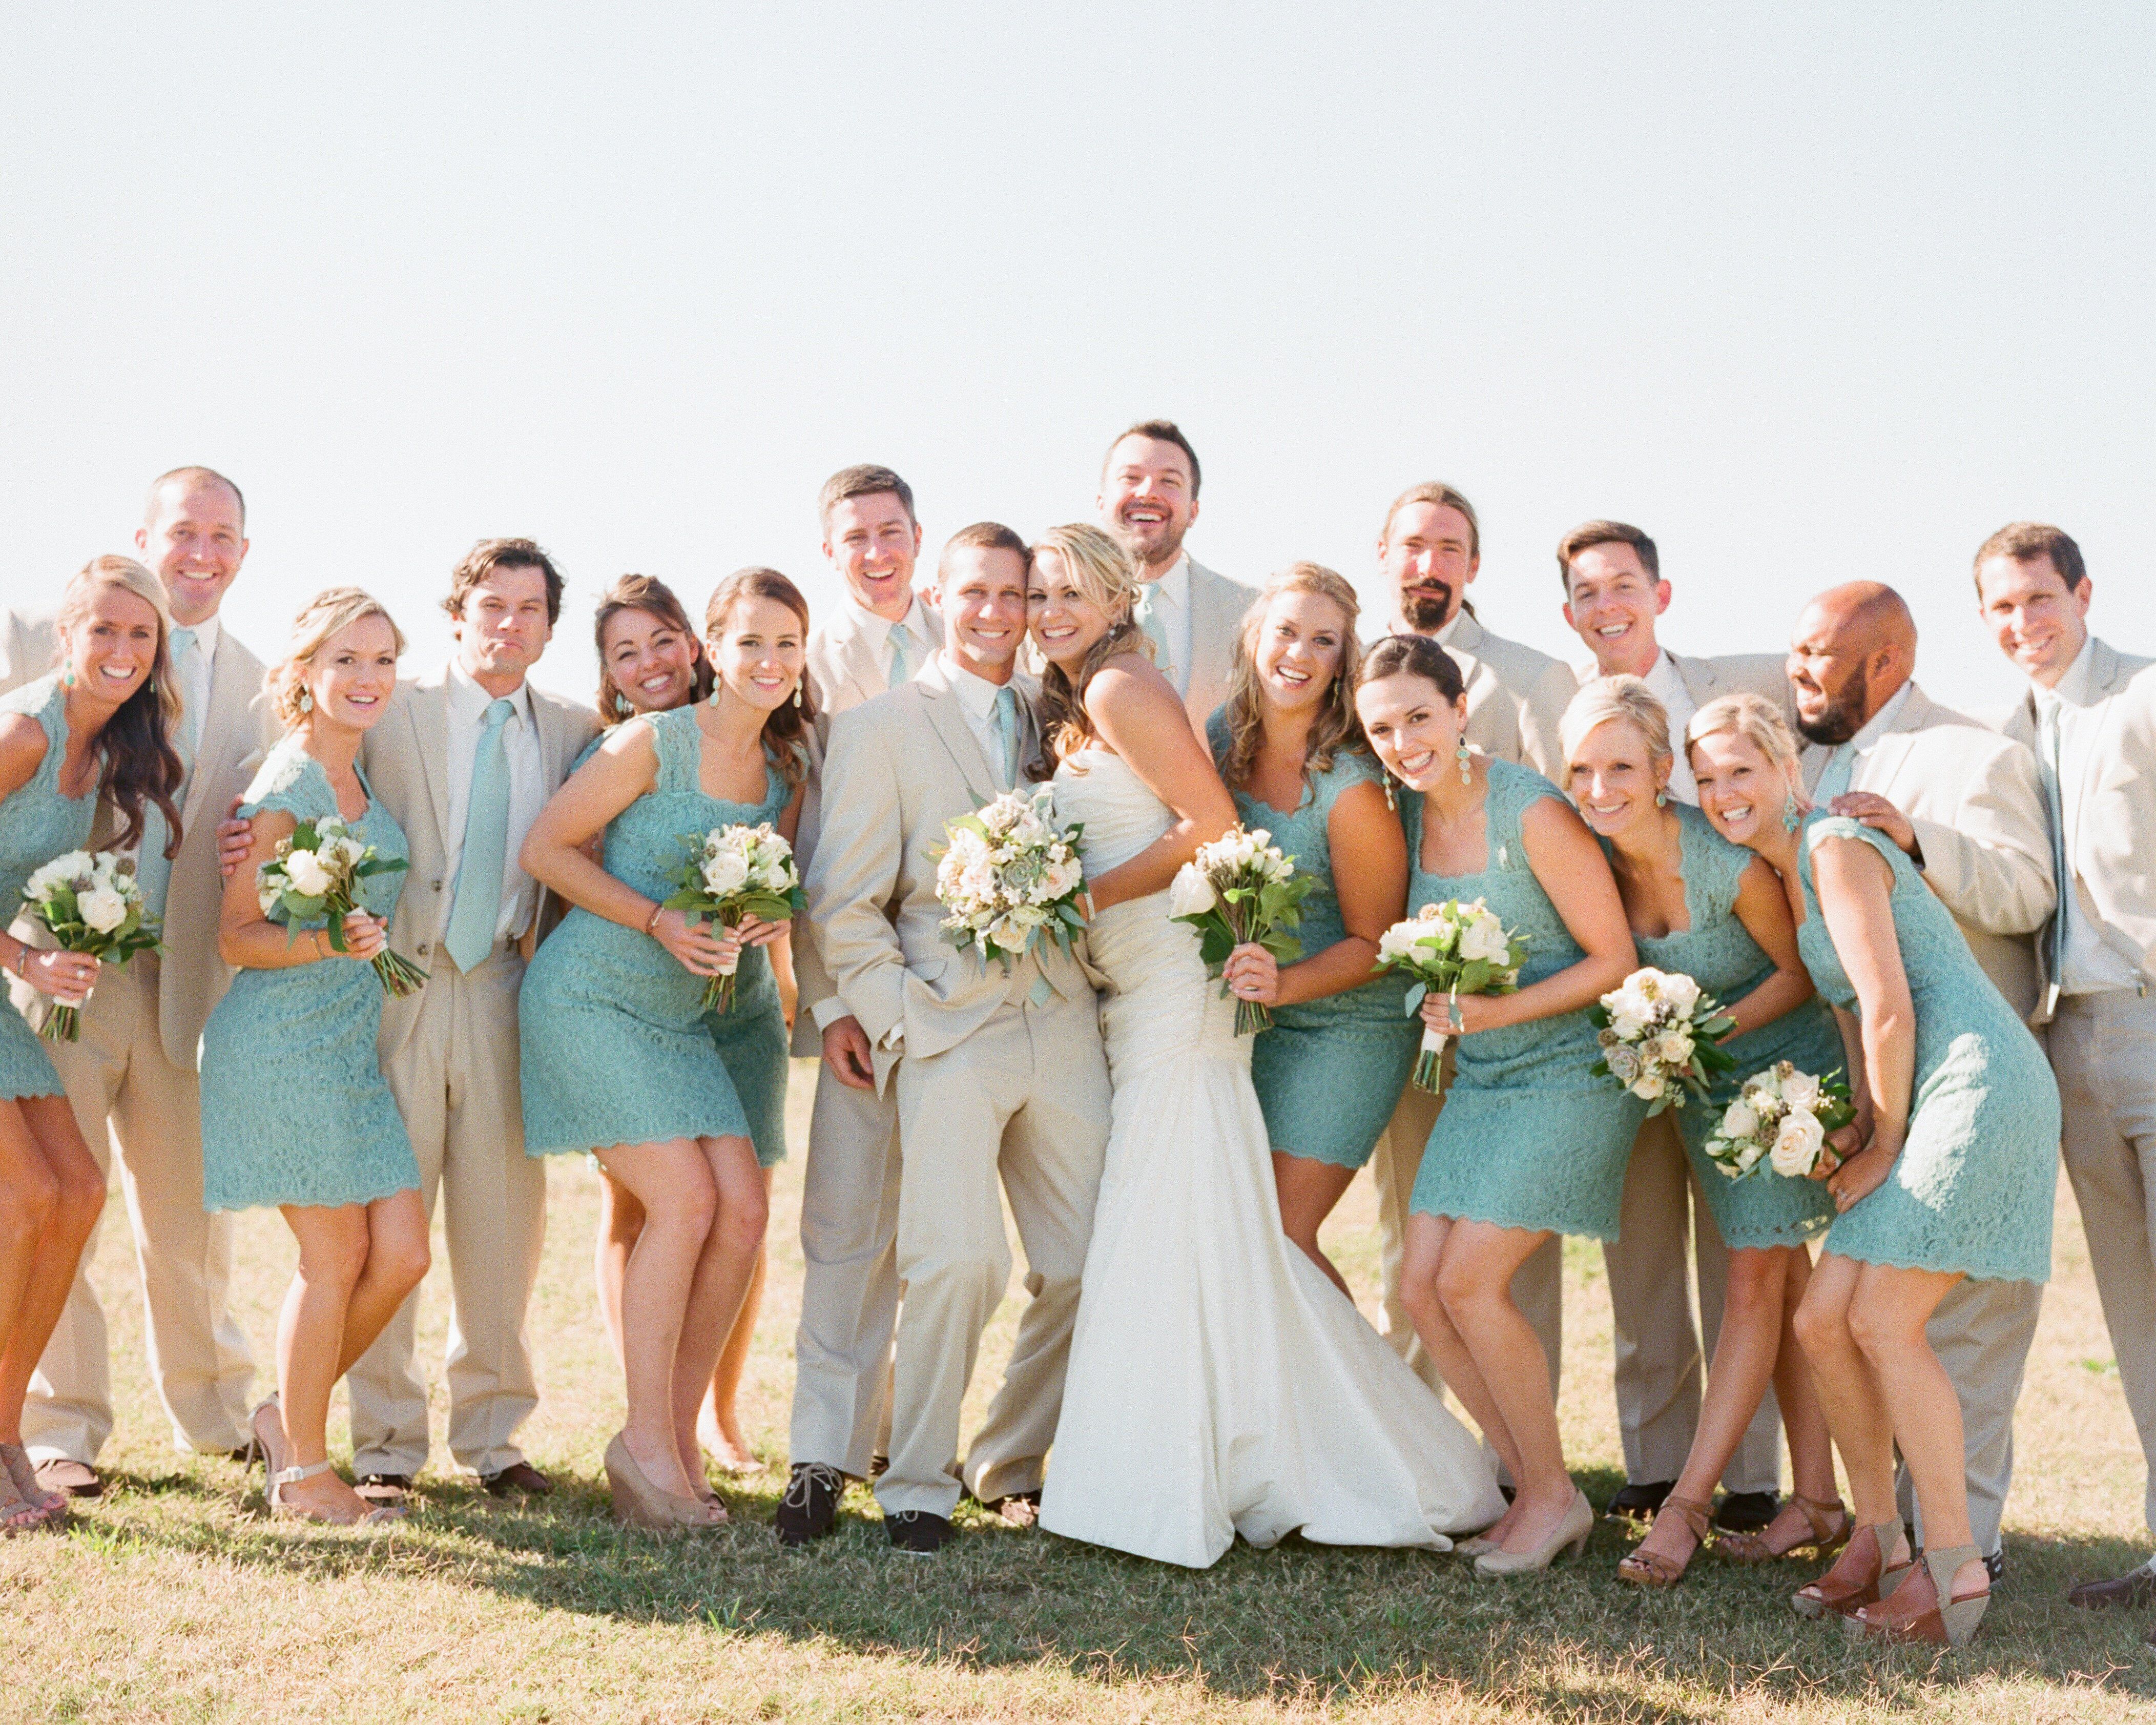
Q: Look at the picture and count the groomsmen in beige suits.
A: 8